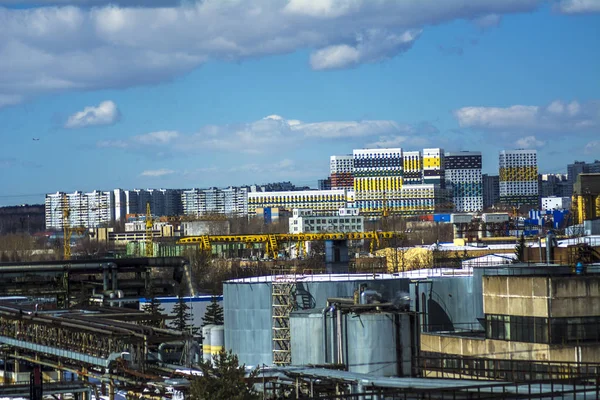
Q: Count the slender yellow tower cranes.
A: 2